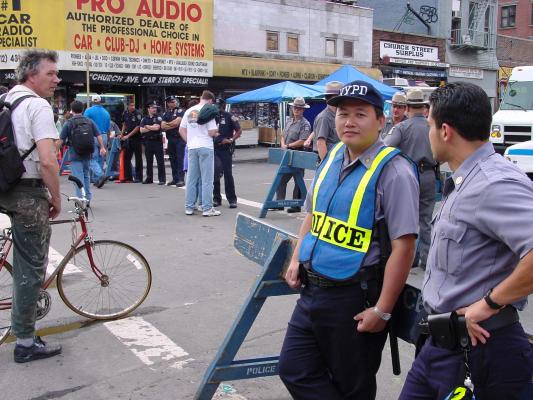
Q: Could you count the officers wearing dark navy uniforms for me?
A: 4